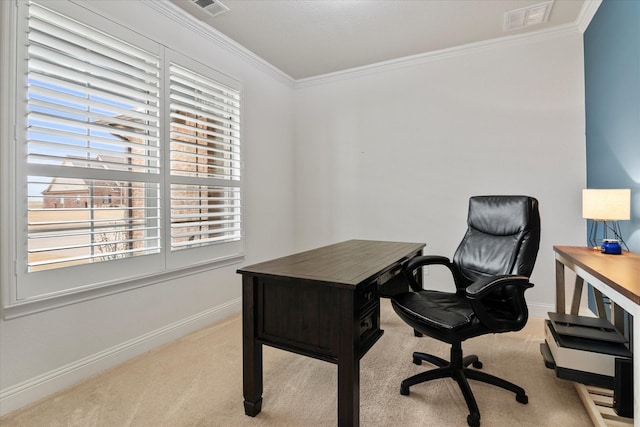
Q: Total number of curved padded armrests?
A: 2